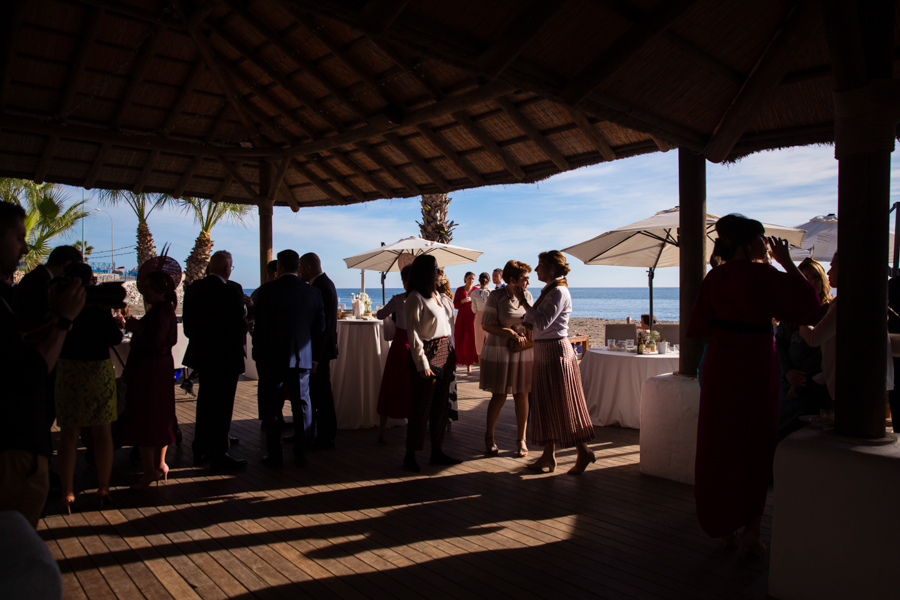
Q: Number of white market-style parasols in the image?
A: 3